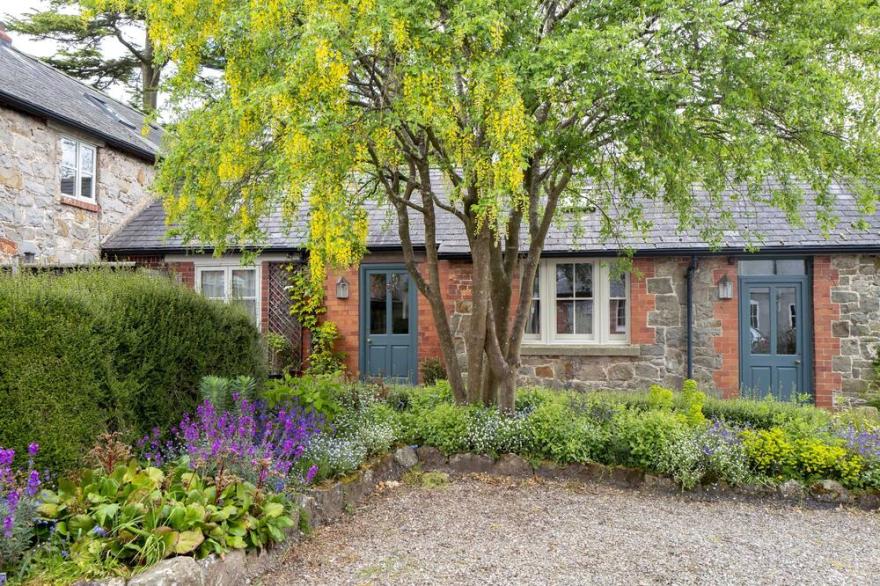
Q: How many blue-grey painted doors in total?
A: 2